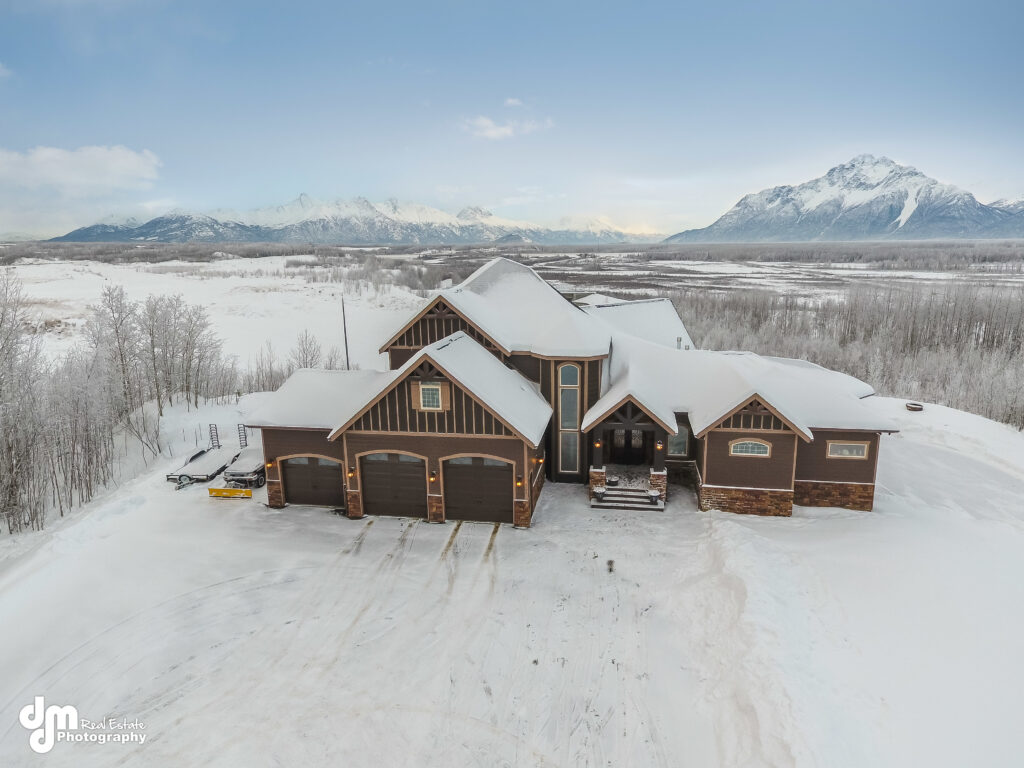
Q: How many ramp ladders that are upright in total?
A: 2